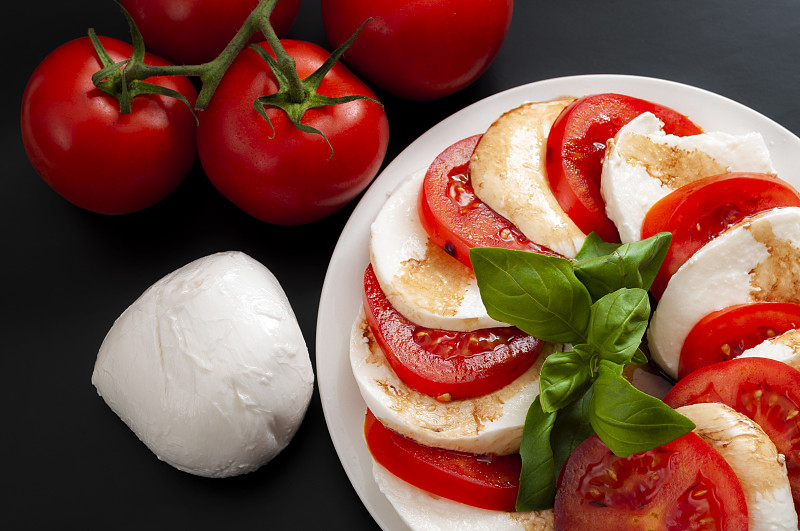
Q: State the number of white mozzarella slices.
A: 8